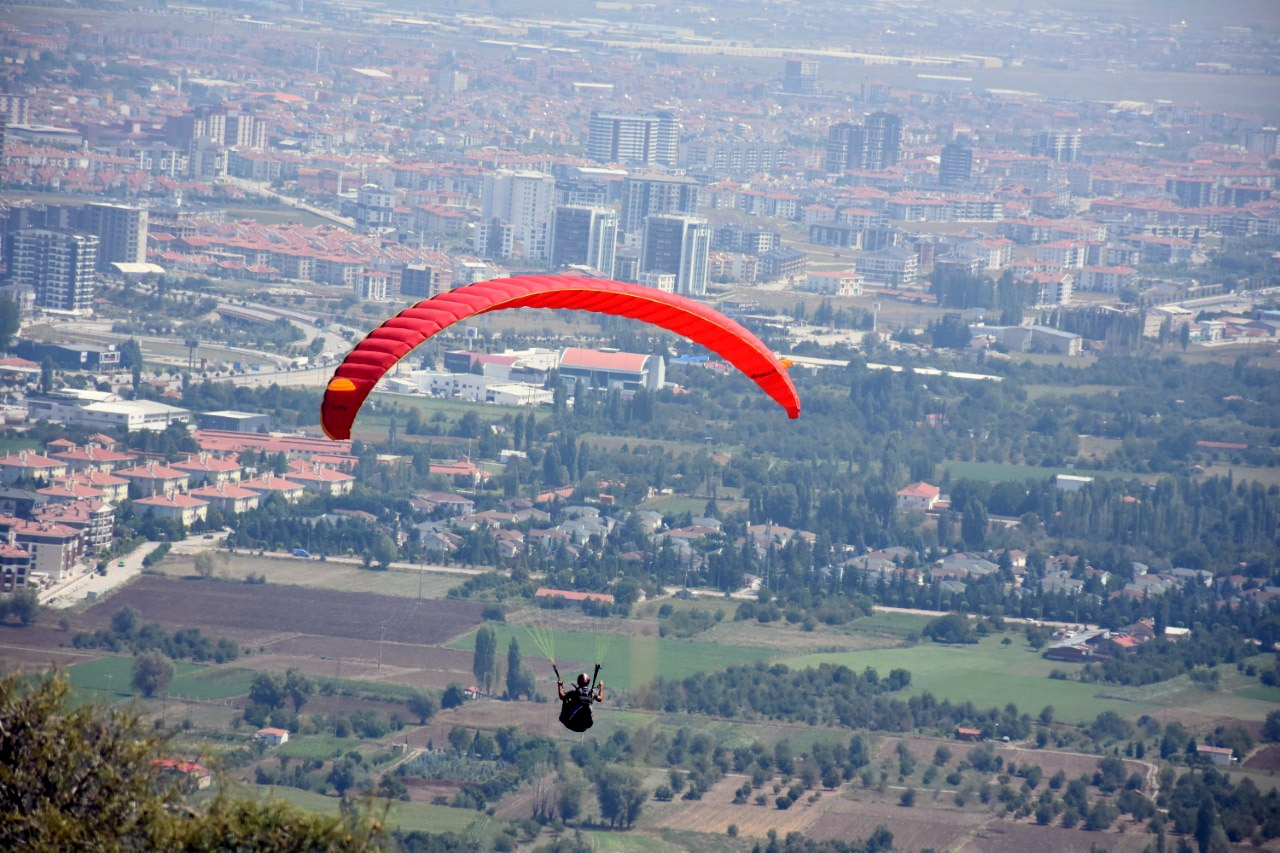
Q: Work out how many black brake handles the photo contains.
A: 2